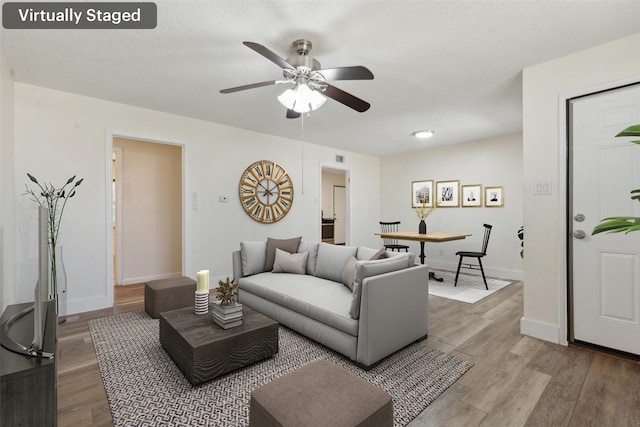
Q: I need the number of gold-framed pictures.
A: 4